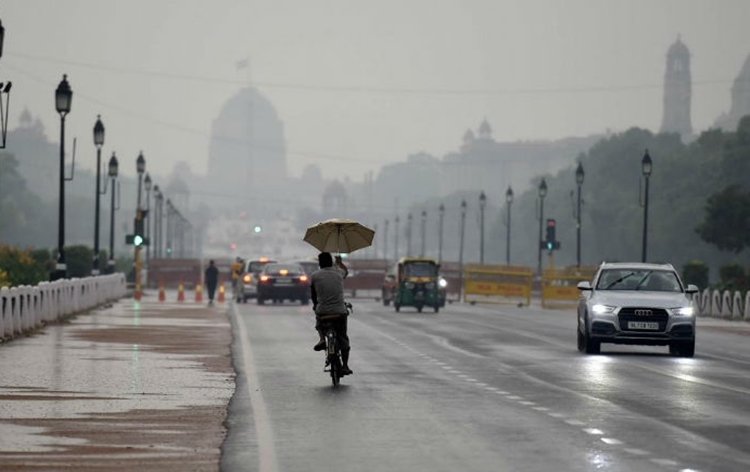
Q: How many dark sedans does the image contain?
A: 1